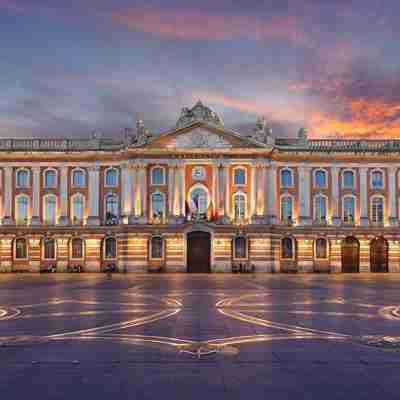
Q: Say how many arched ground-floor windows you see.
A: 8